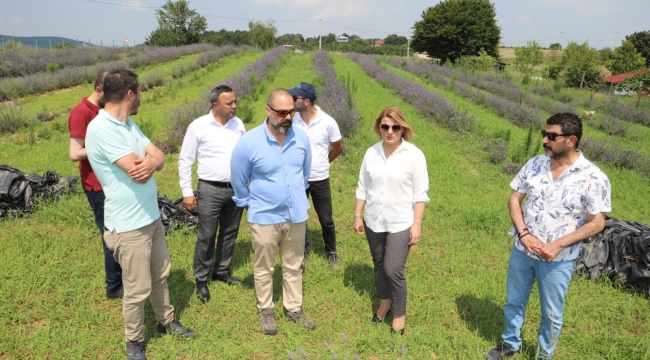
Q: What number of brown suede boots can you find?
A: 2